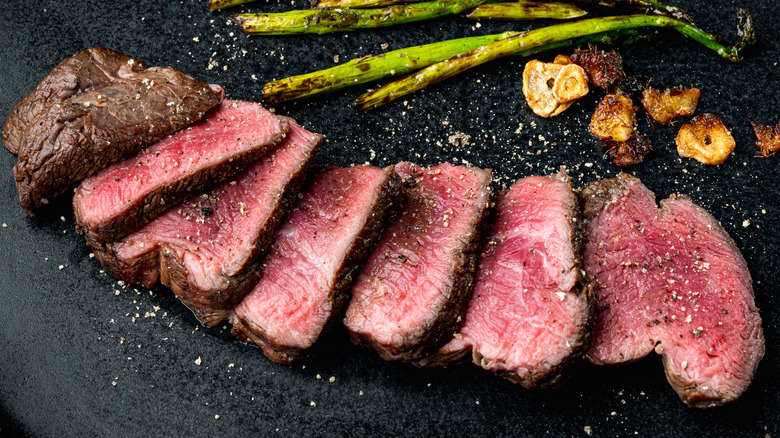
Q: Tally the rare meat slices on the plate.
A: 6